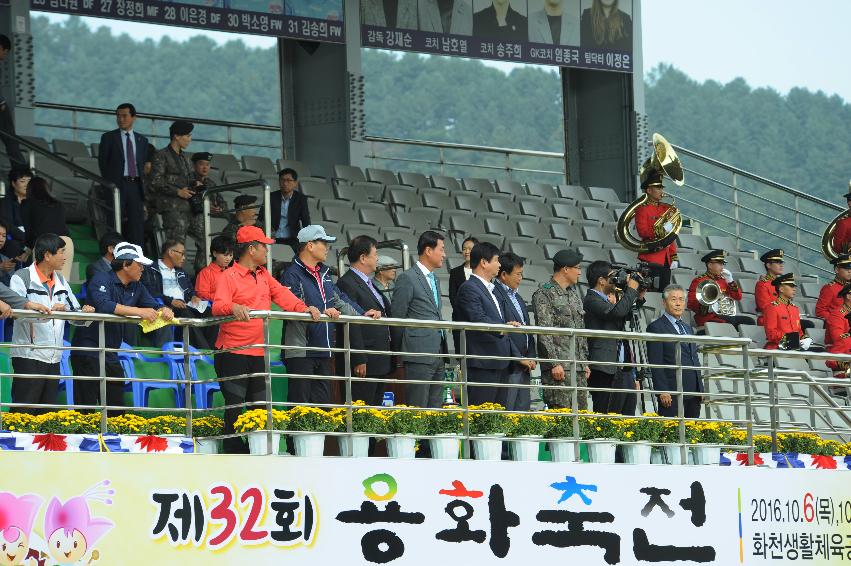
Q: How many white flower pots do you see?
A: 13